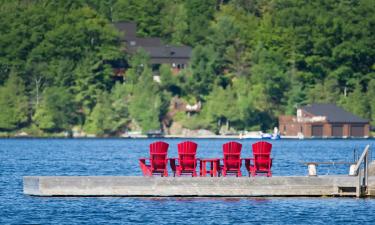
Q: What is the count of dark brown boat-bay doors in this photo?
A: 3